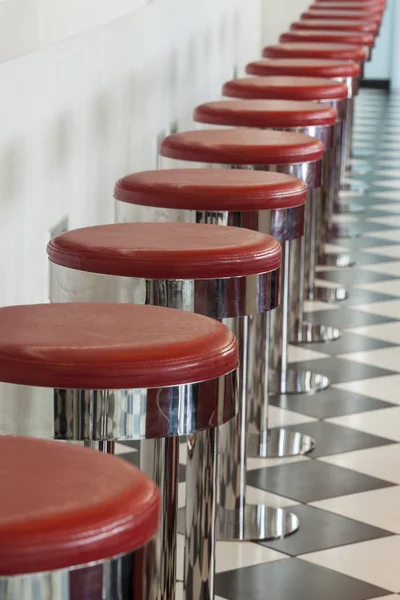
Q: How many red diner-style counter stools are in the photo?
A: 14